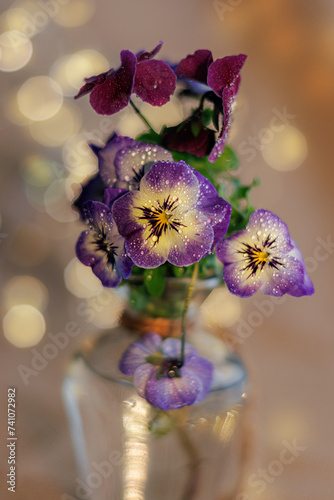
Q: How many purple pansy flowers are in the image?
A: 5